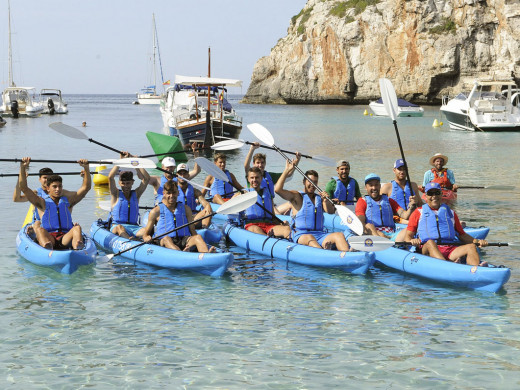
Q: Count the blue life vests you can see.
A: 14